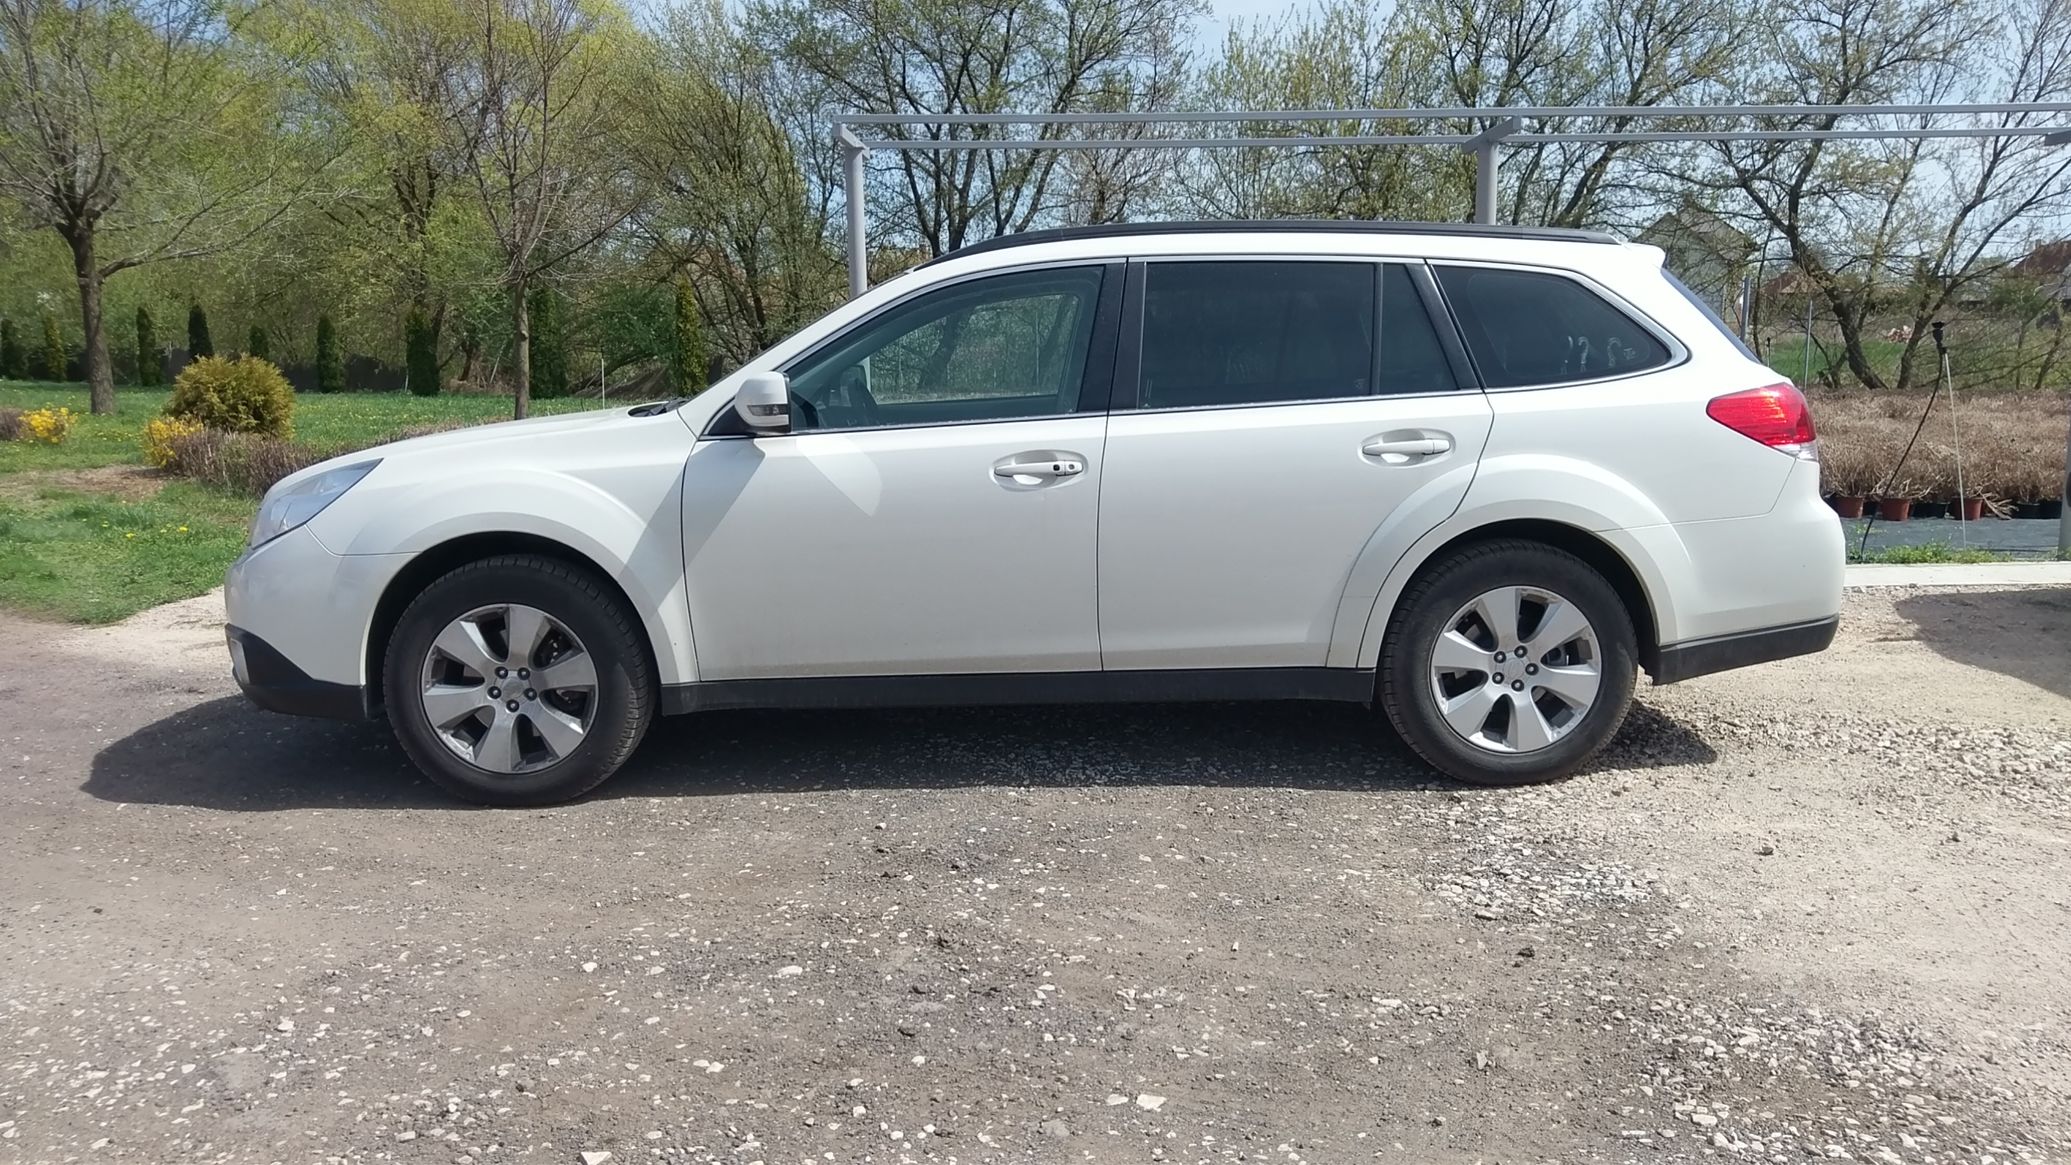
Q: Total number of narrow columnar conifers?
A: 9